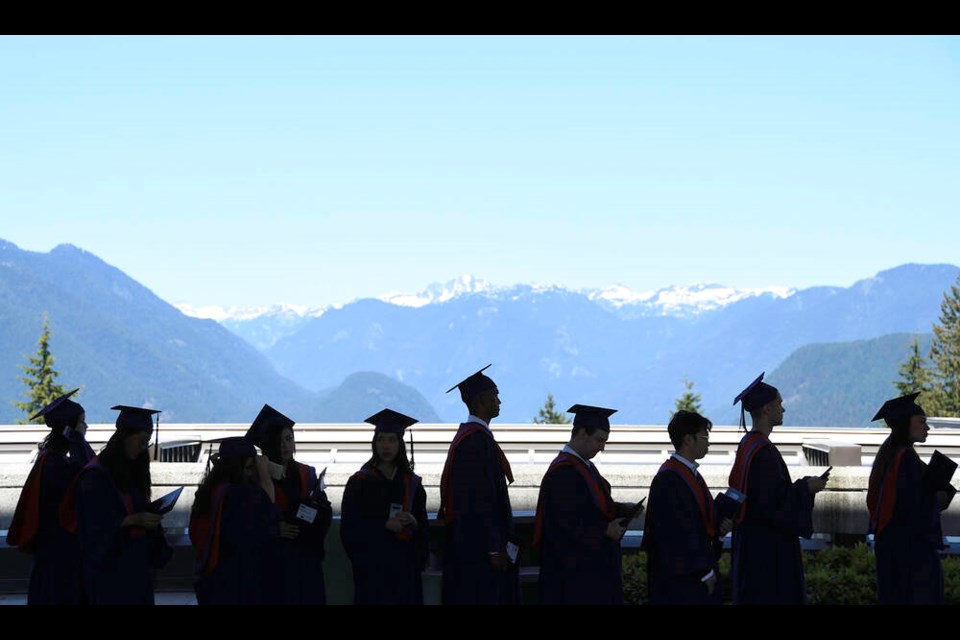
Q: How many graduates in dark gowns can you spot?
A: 10